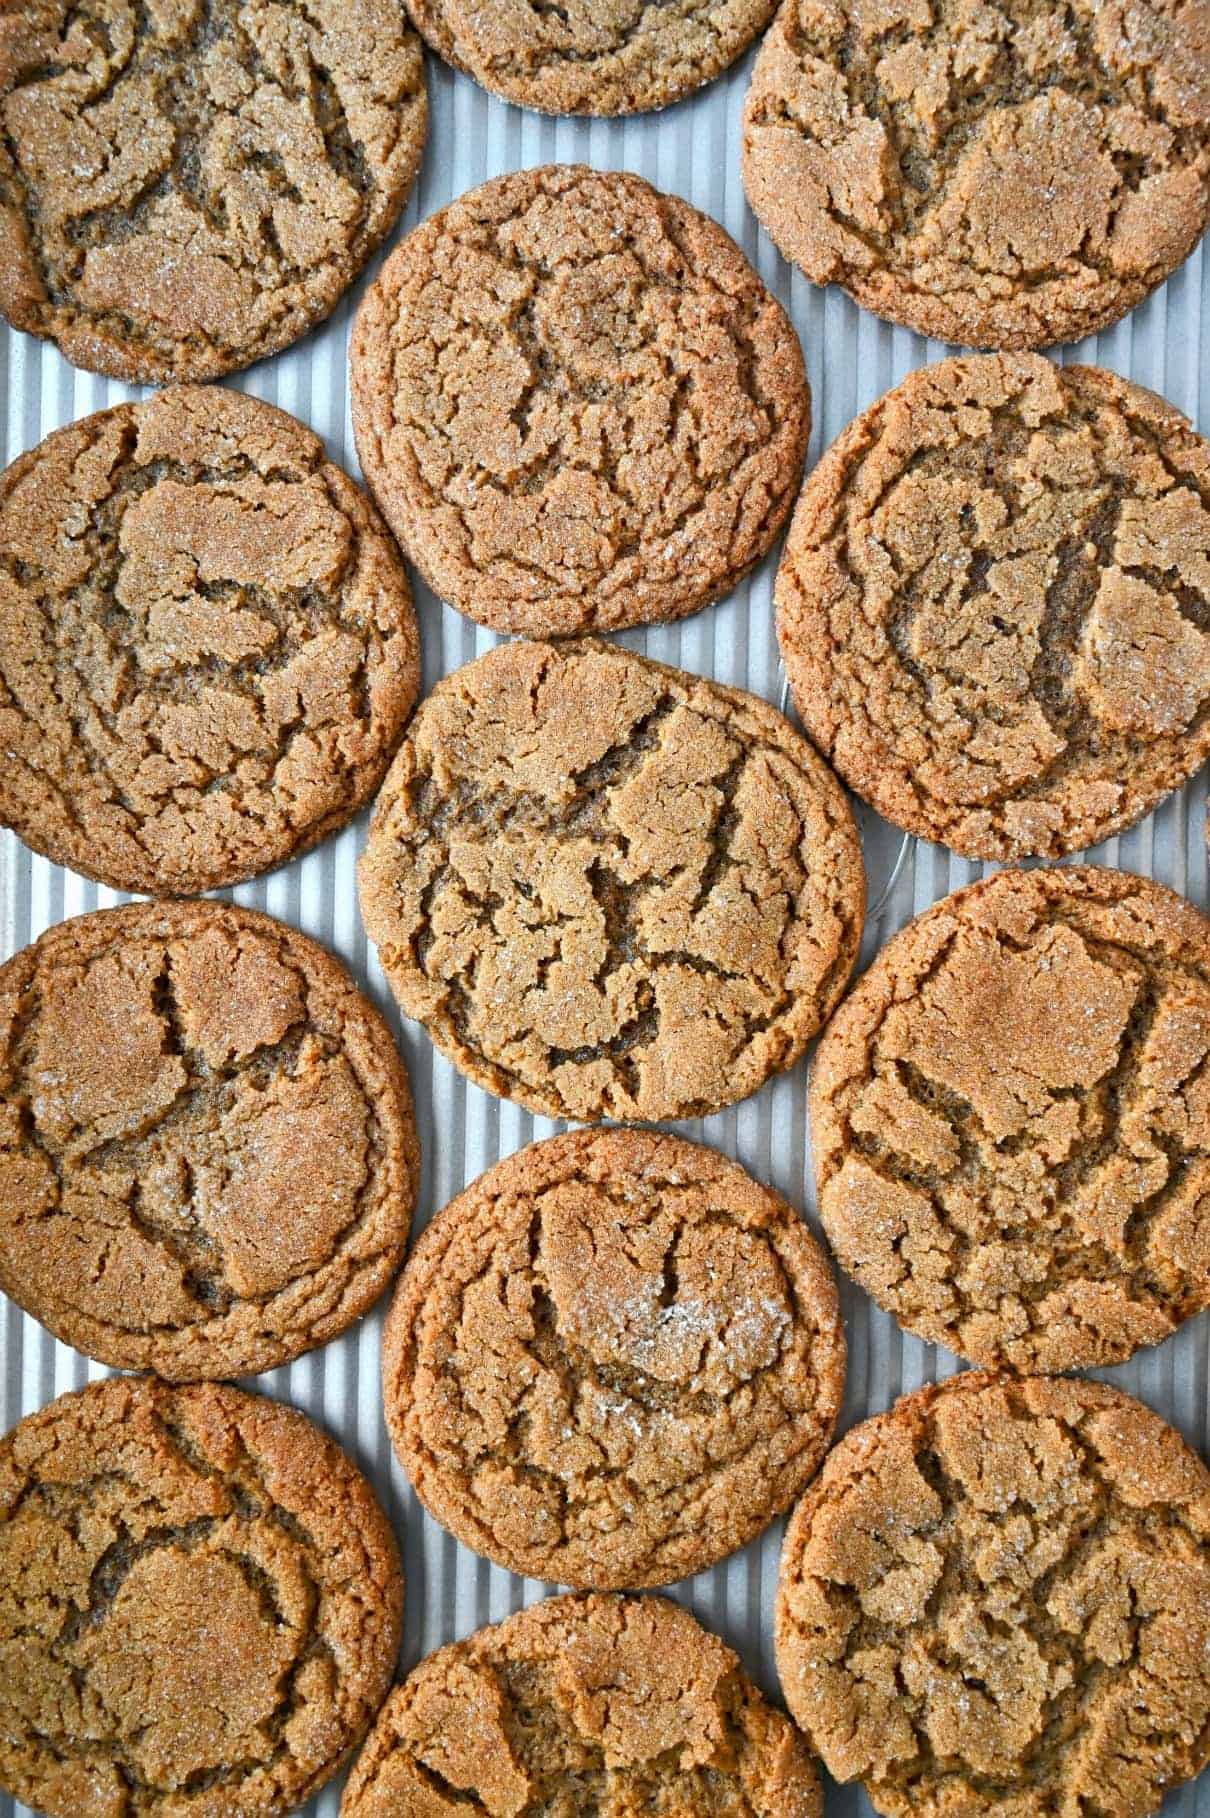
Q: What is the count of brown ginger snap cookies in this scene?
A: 13